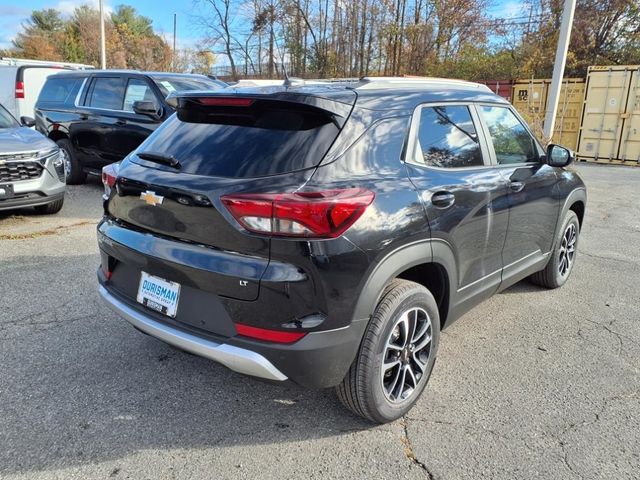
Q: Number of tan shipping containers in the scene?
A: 2